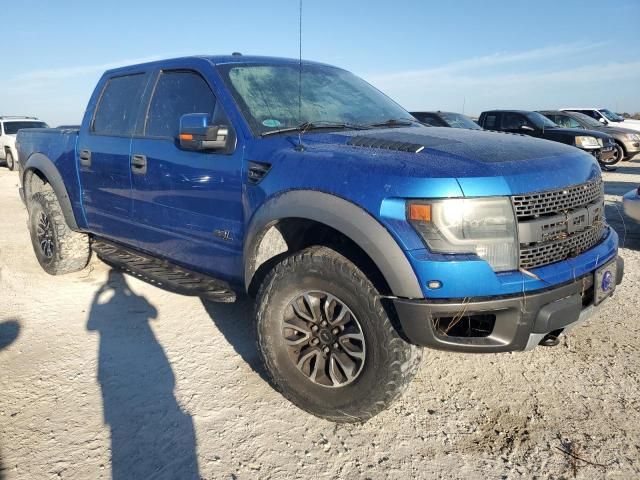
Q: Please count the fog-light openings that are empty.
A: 1